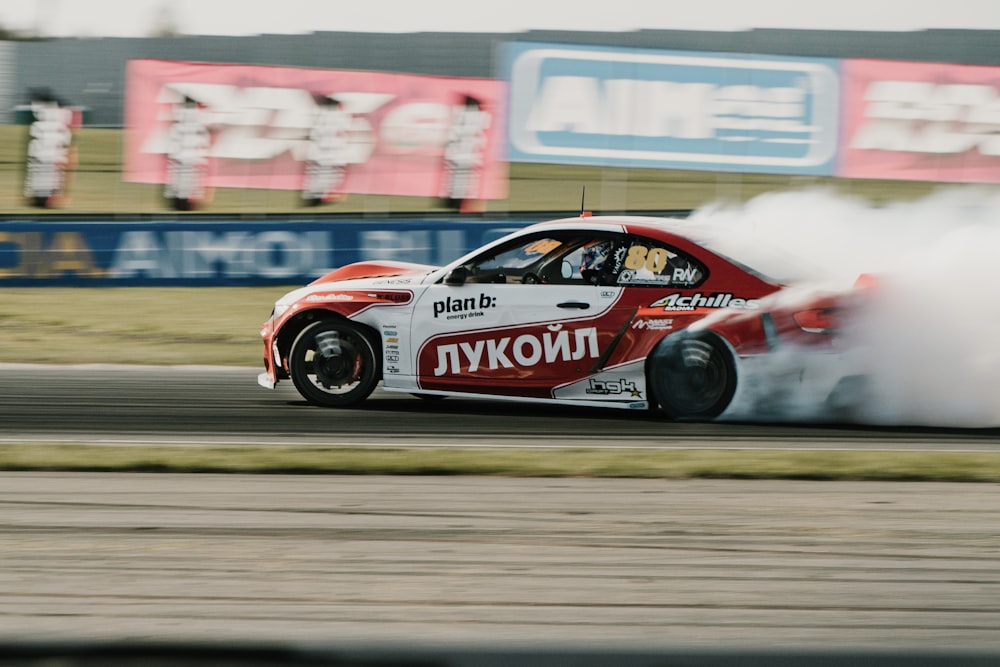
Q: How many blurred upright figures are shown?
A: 4